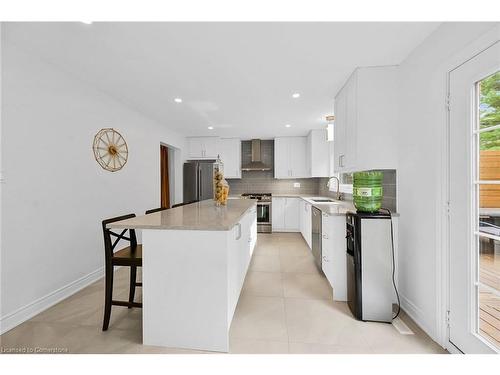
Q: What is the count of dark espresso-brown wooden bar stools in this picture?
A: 3